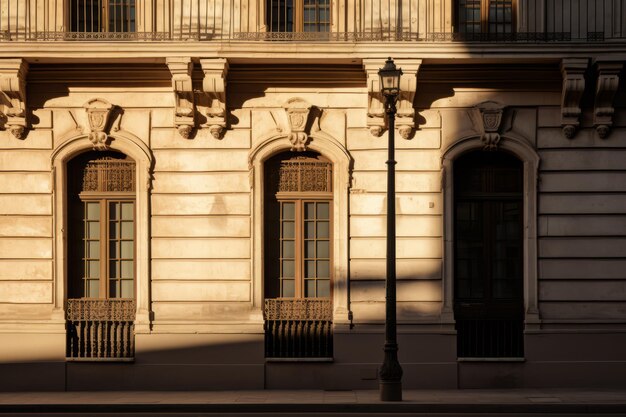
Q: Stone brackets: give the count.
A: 7